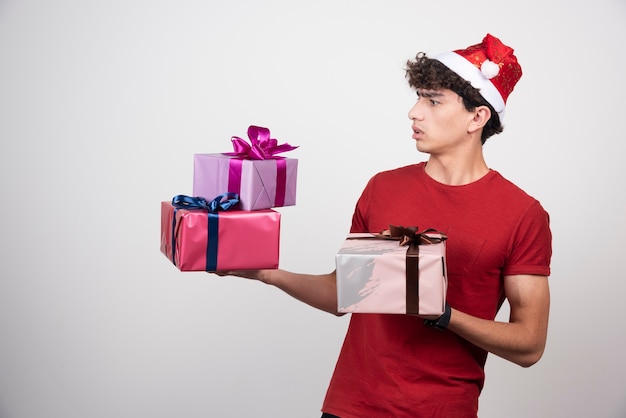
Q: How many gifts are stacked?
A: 2